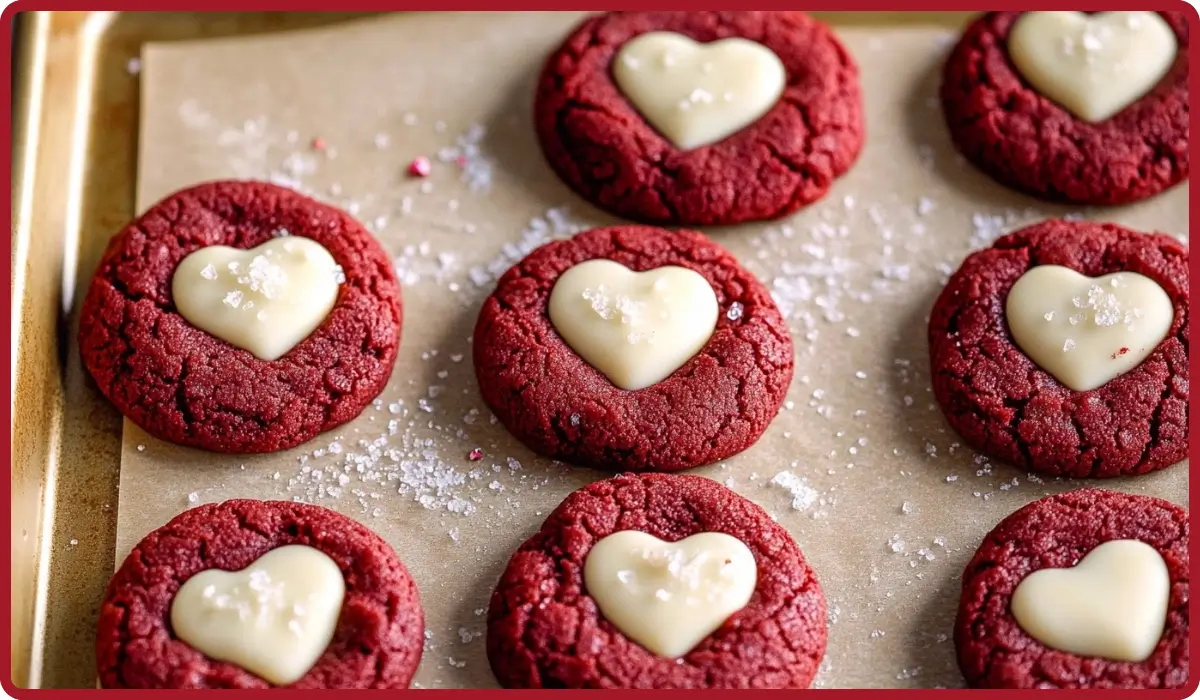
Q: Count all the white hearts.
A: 8